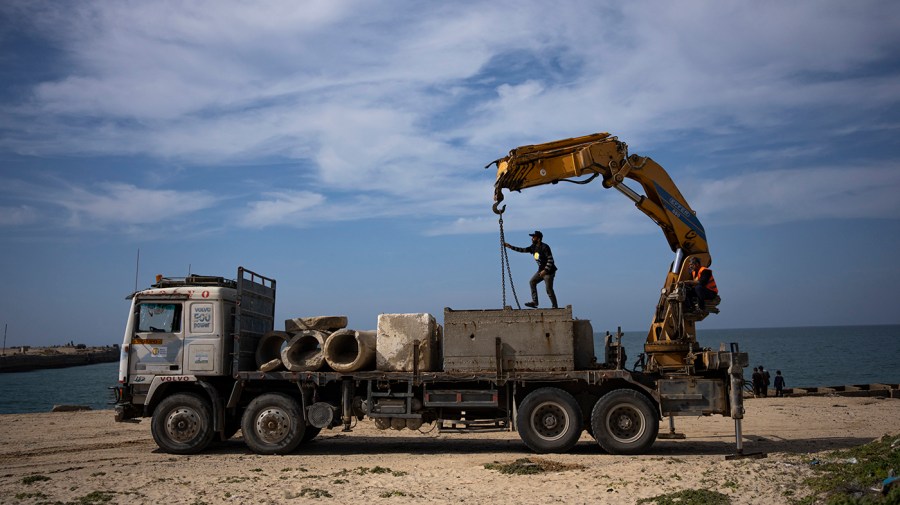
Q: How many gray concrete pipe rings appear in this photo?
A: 3